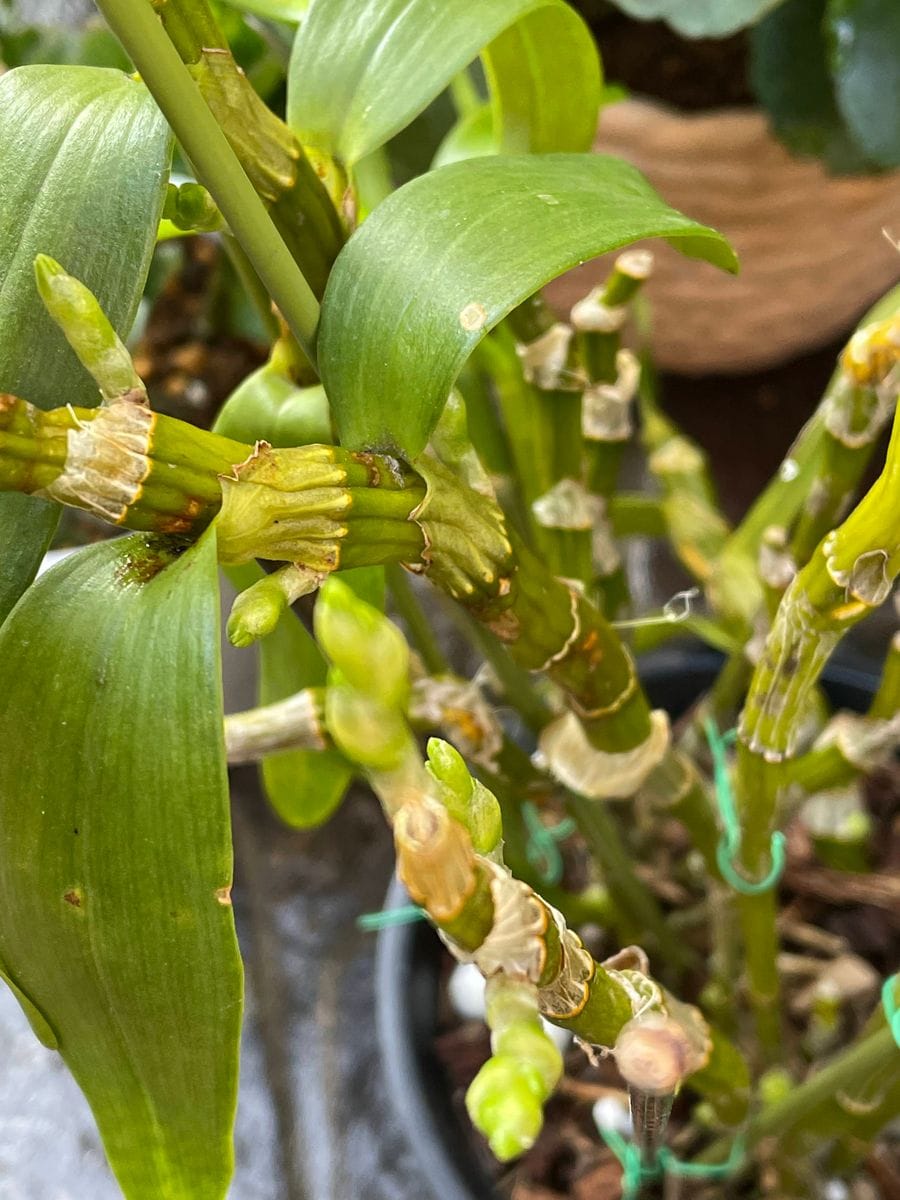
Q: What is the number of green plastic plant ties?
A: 5